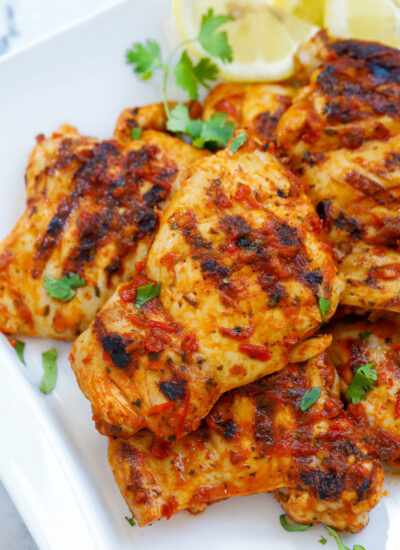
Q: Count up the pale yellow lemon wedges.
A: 2